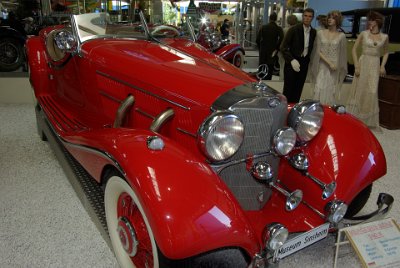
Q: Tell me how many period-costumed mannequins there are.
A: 3